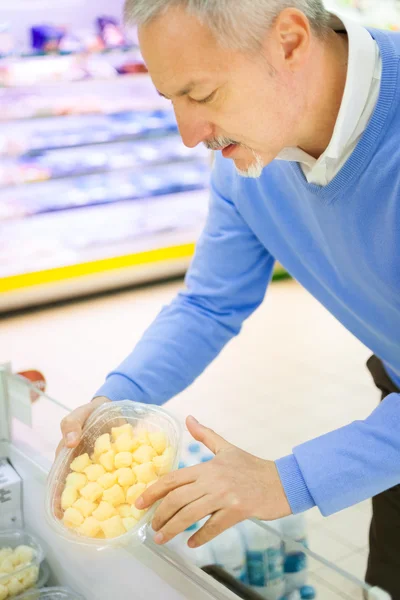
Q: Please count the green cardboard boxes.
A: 0